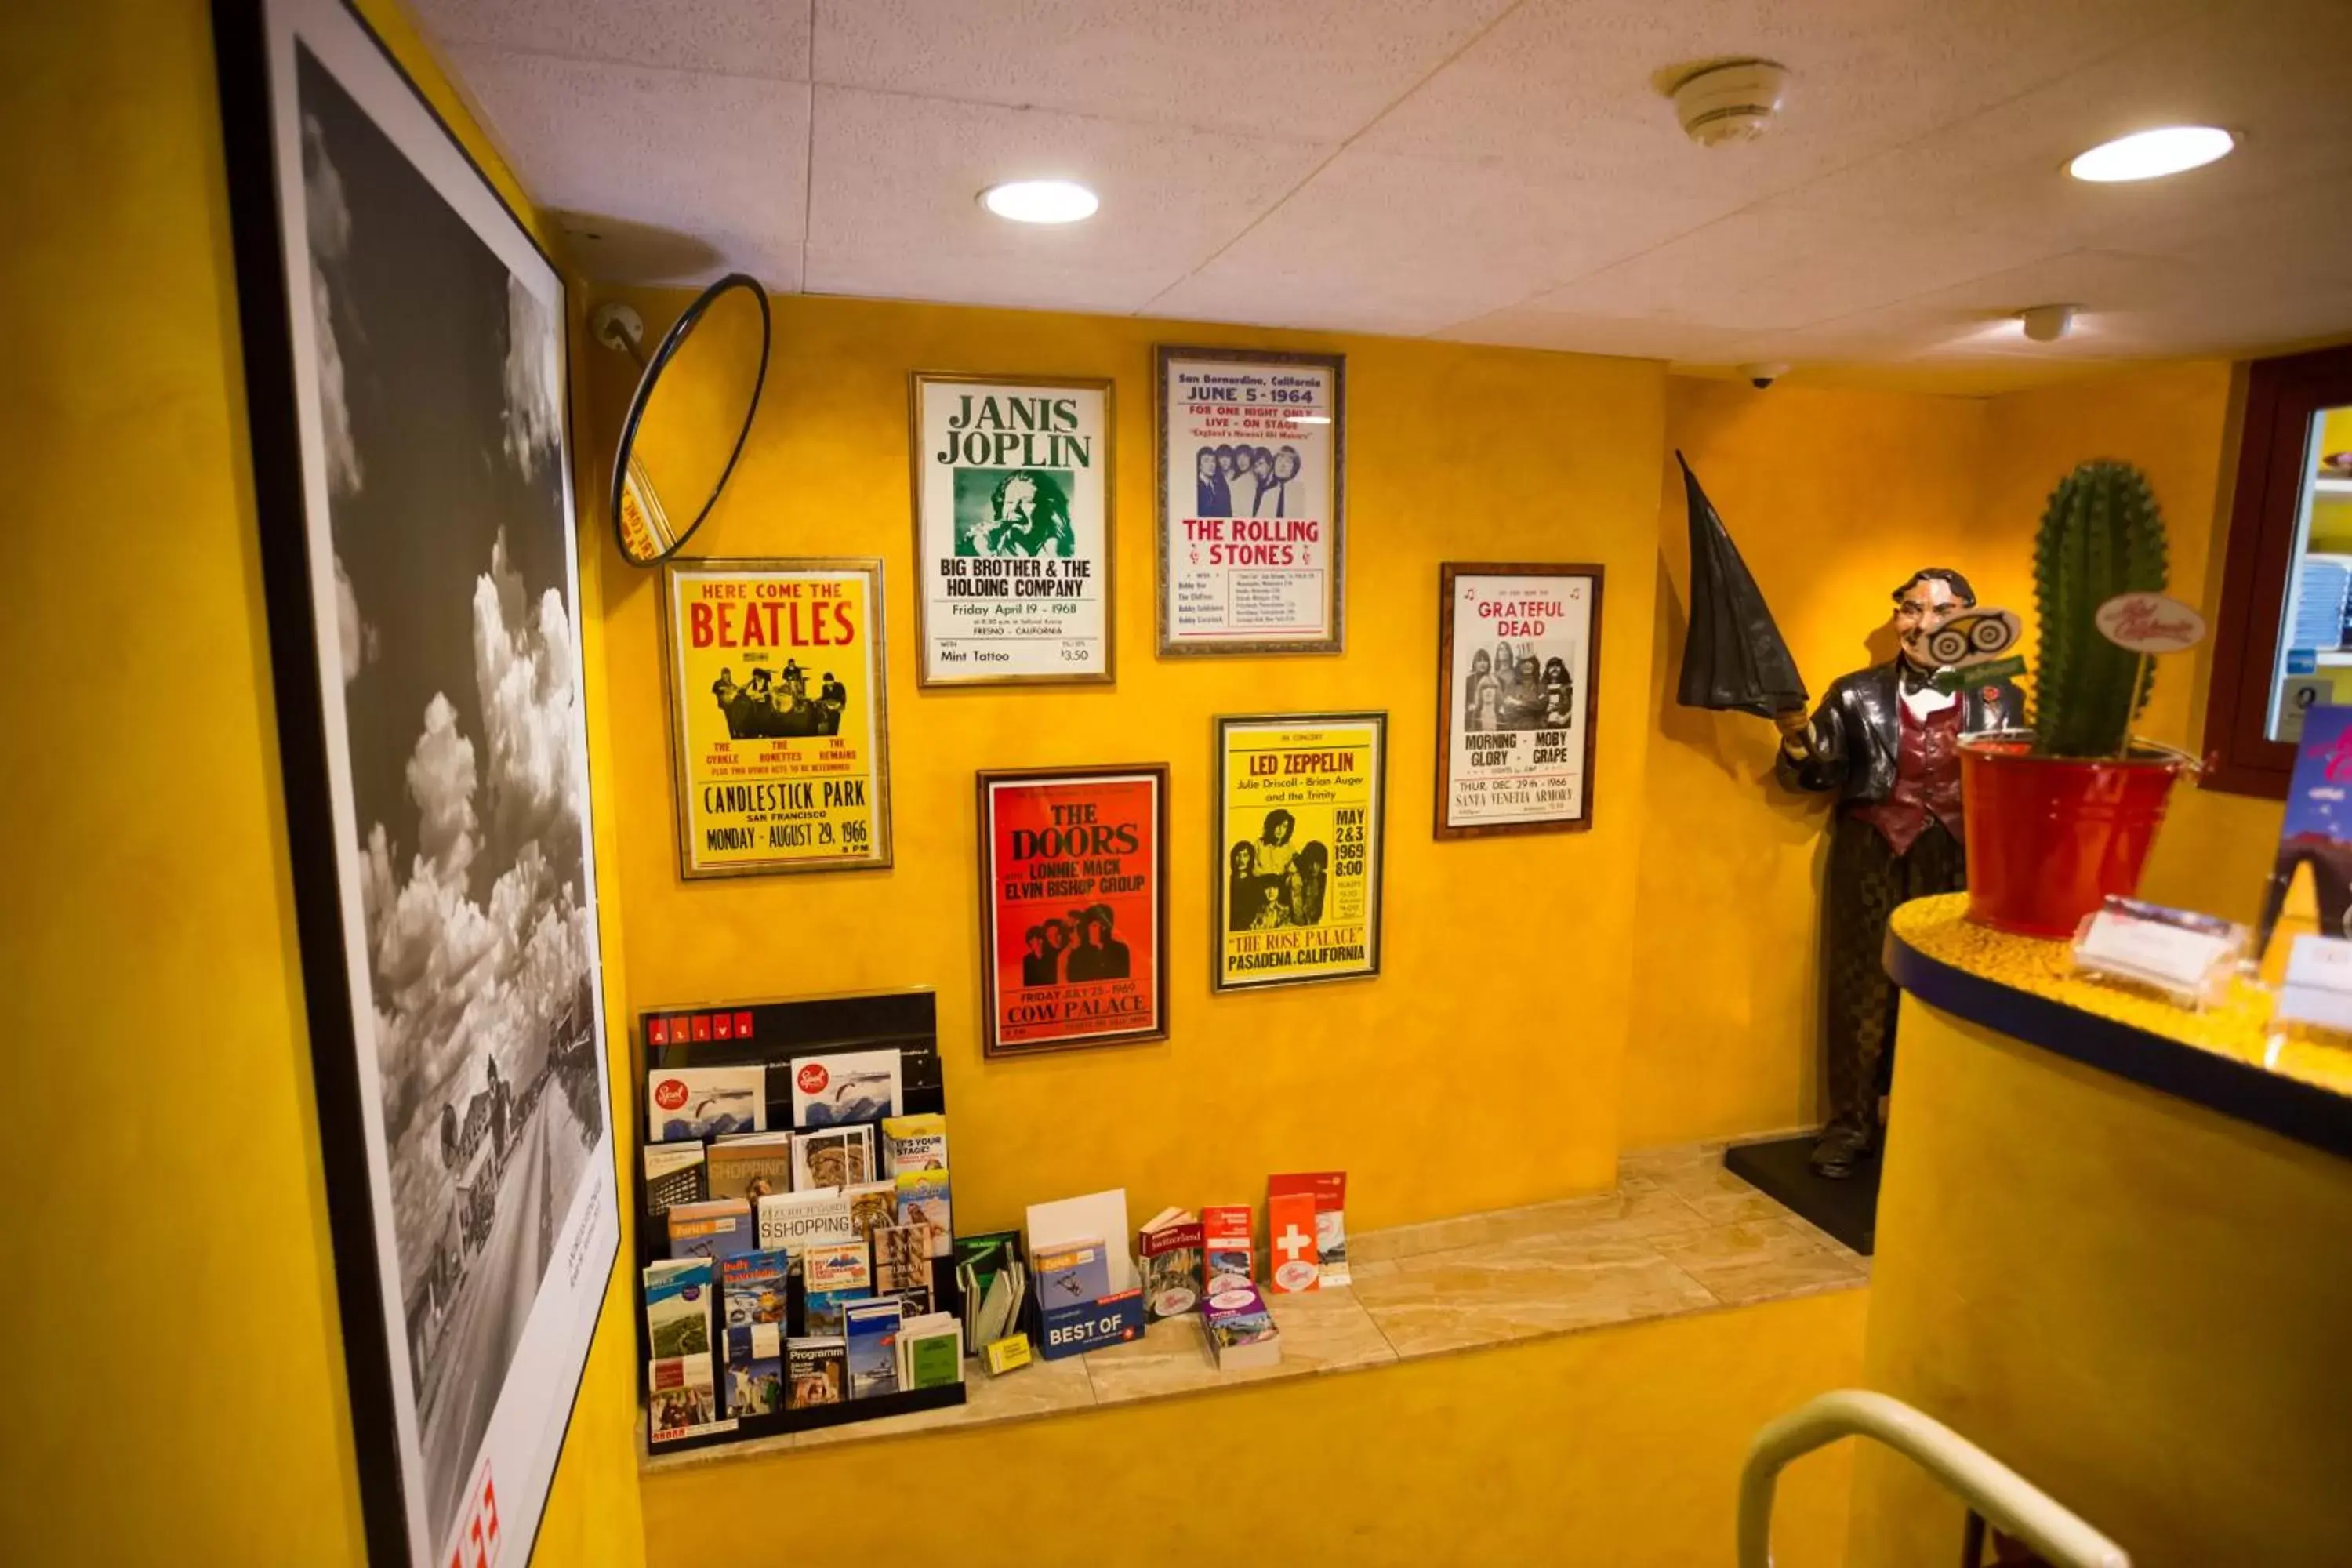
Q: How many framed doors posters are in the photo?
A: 1